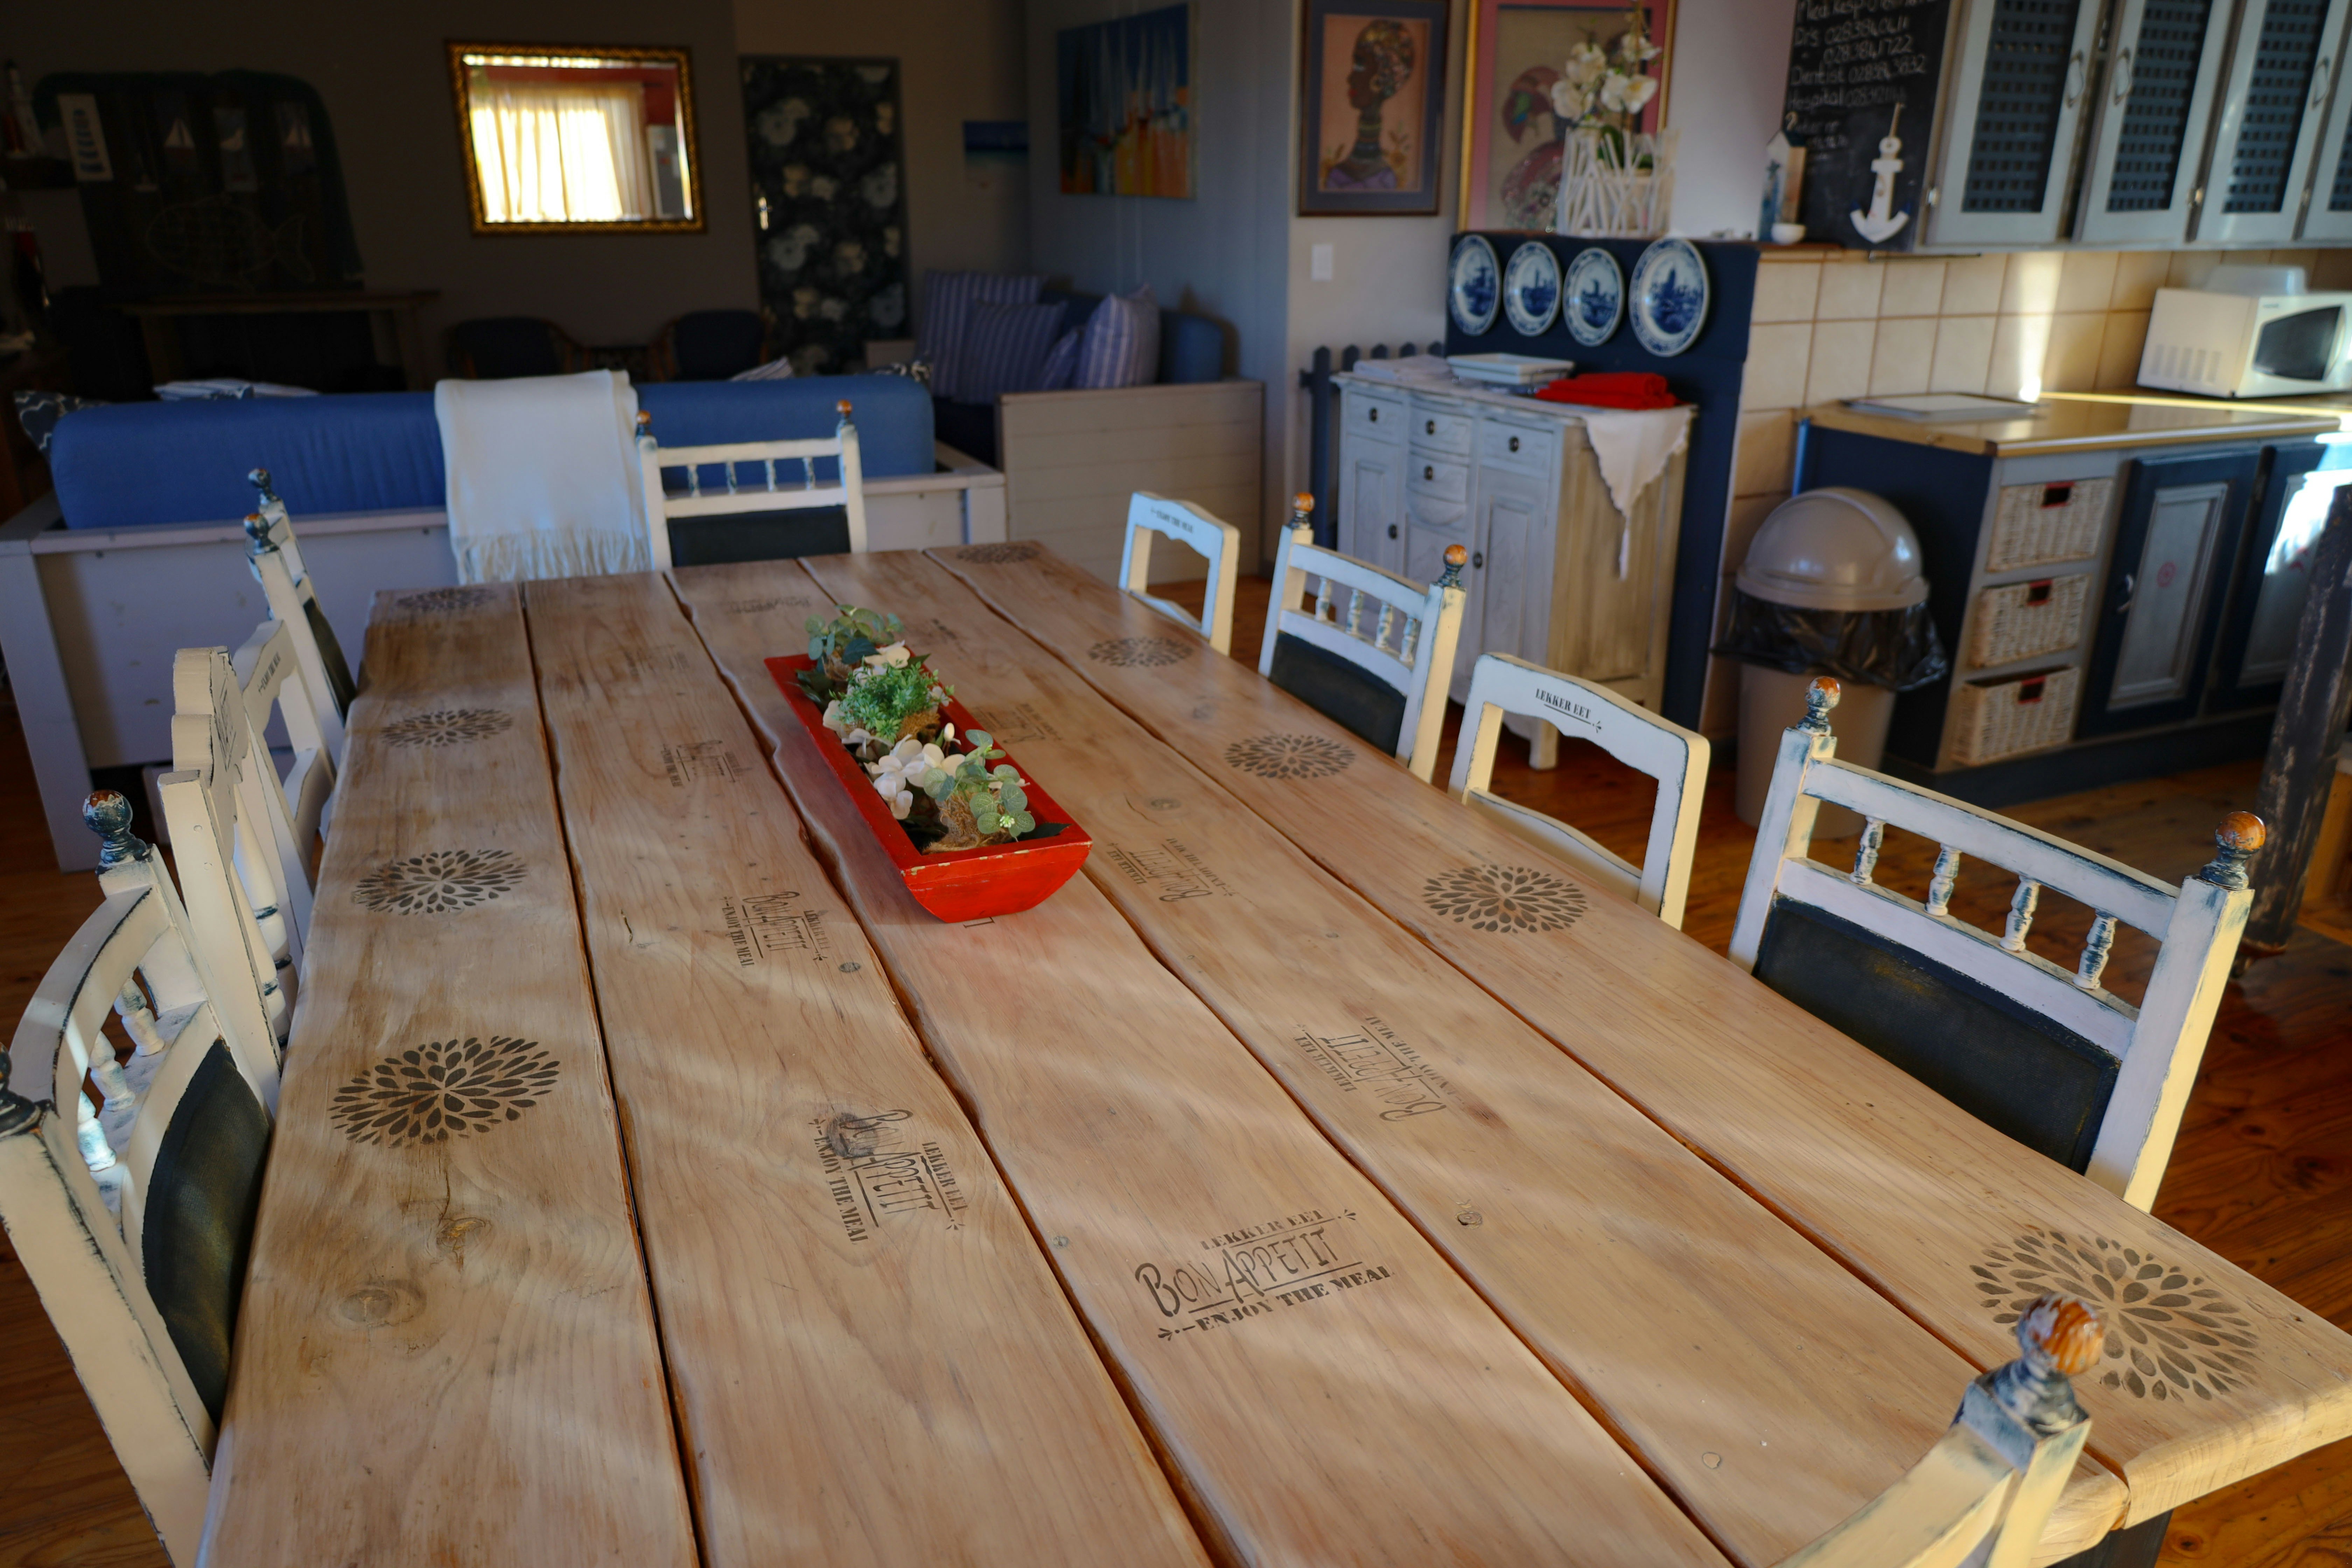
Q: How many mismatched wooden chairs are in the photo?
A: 10